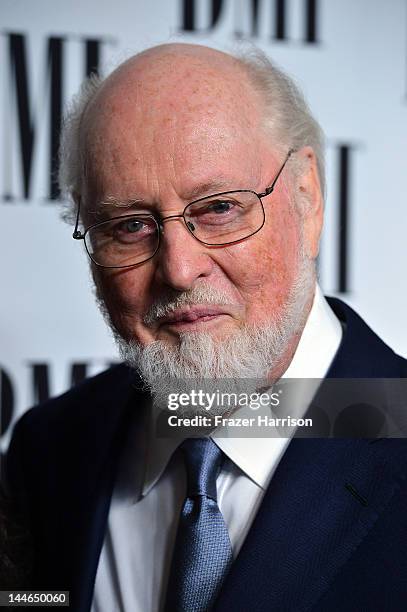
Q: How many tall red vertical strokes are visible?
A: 0